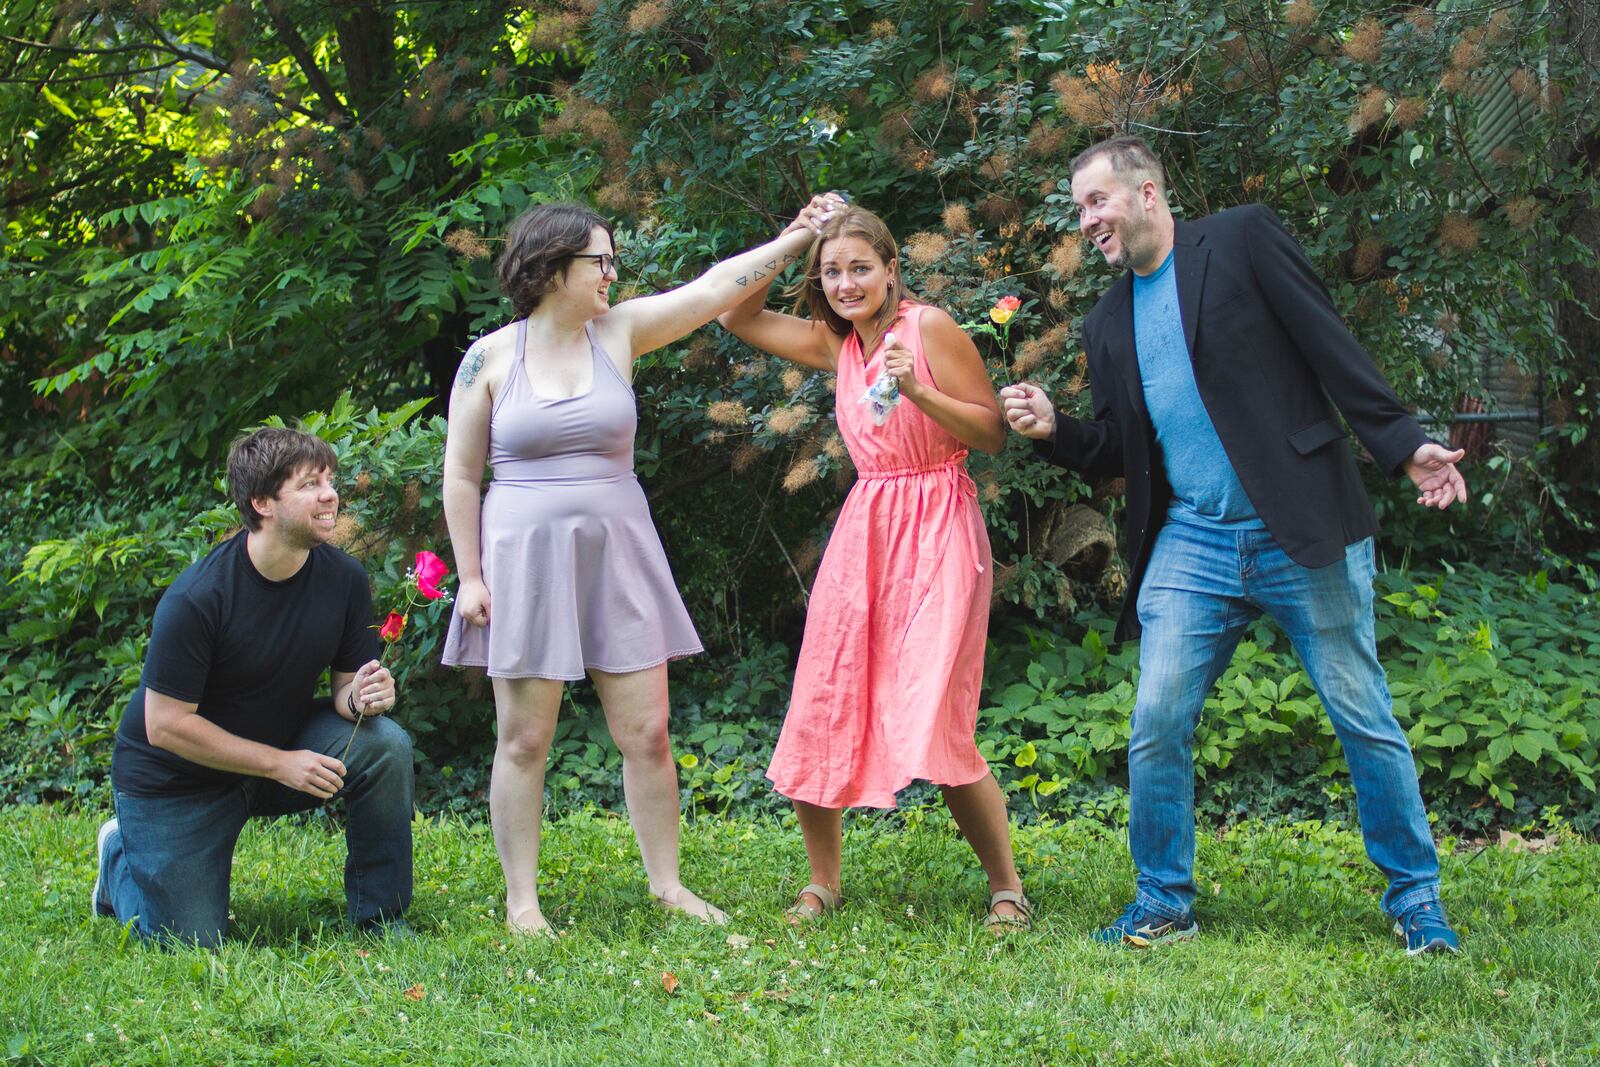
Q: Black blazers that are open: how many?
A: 1